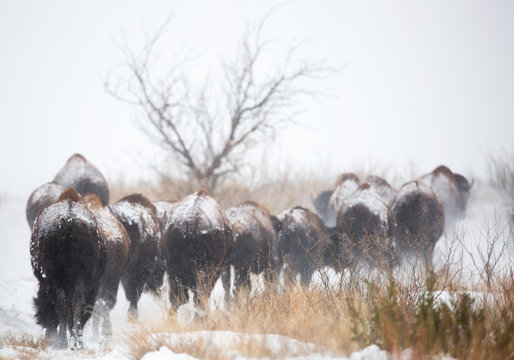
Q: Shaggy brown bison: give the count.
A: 14